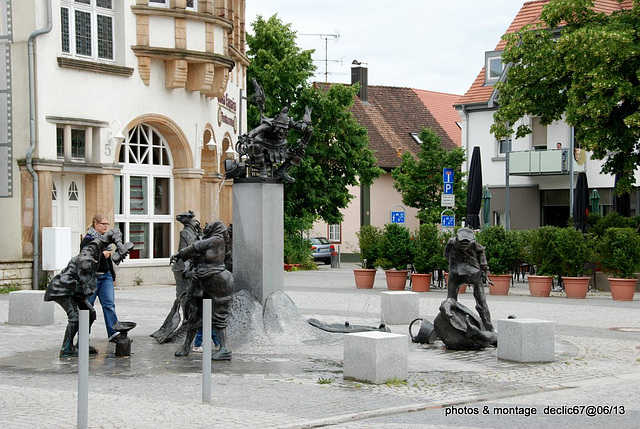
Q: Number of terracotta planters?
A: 8